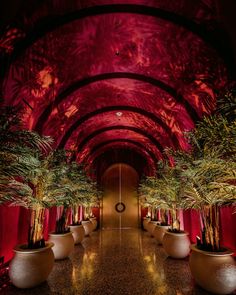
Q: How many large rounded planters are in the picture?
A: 10